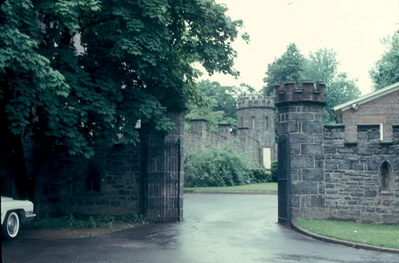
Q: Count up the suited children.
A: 0